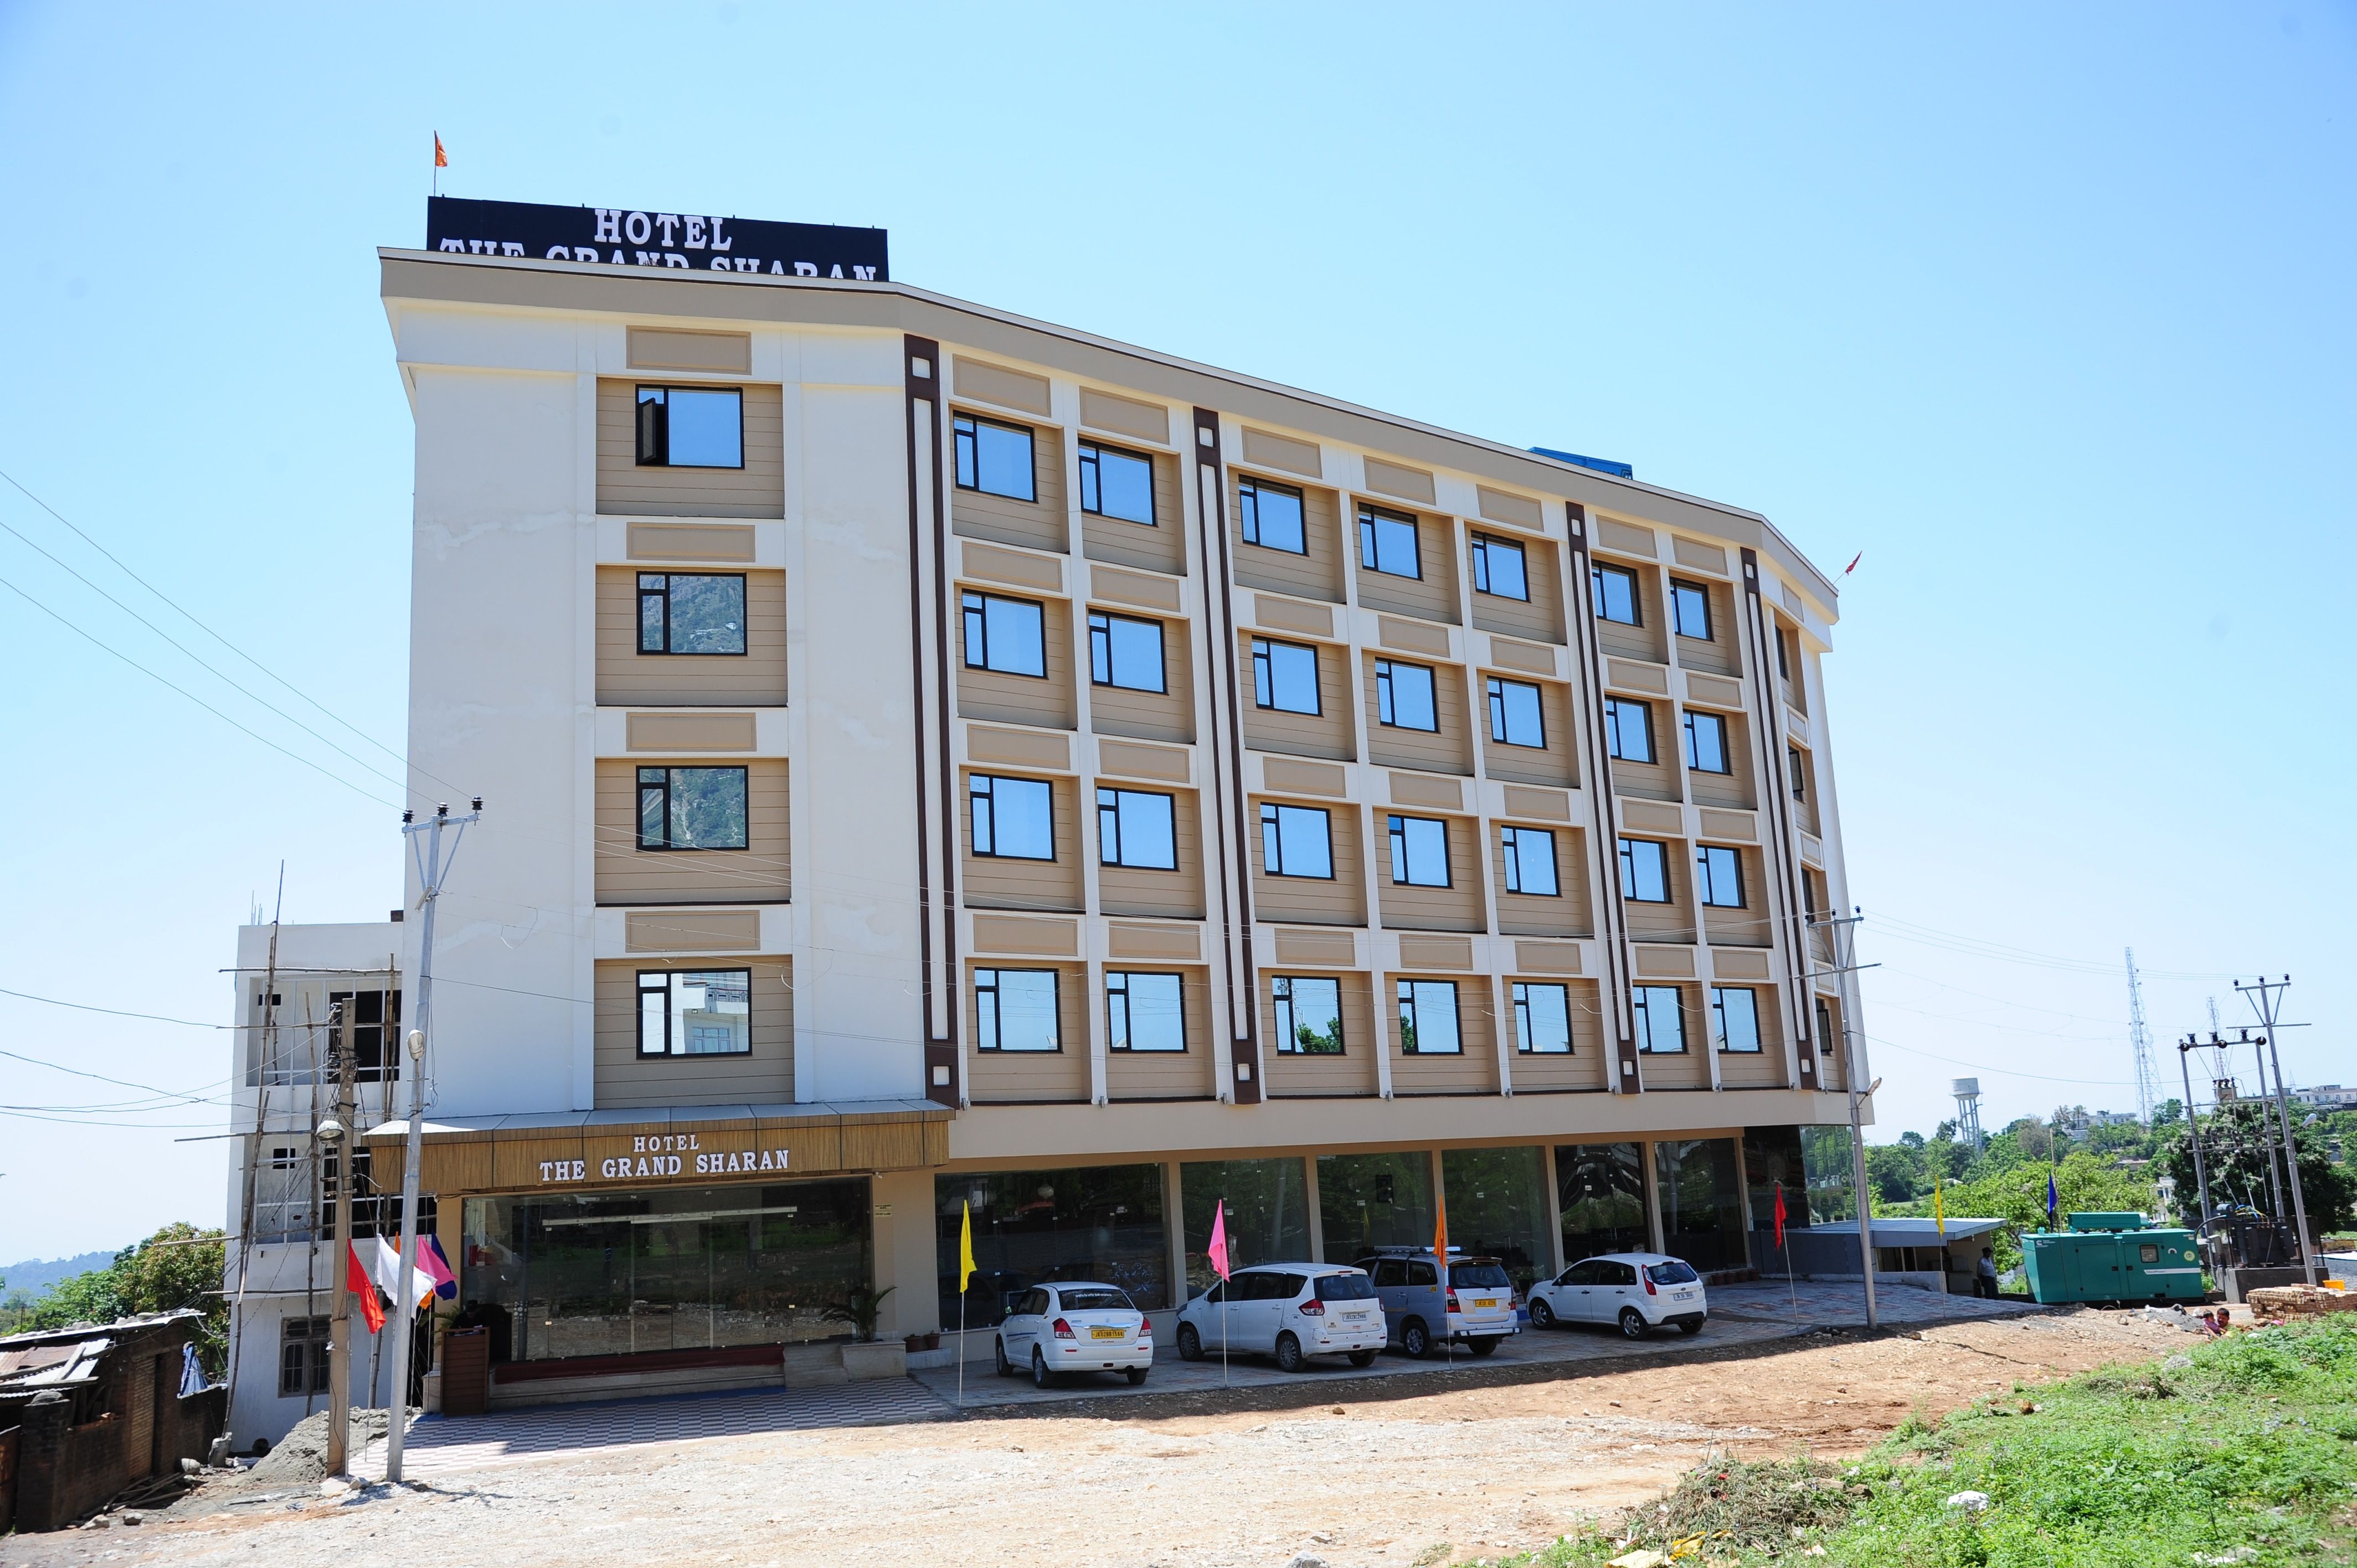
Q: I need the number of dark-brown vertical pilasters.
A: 4